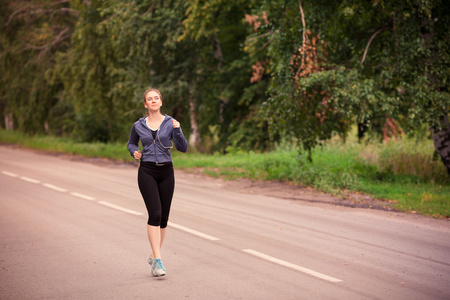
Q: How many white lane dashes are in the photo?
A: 7